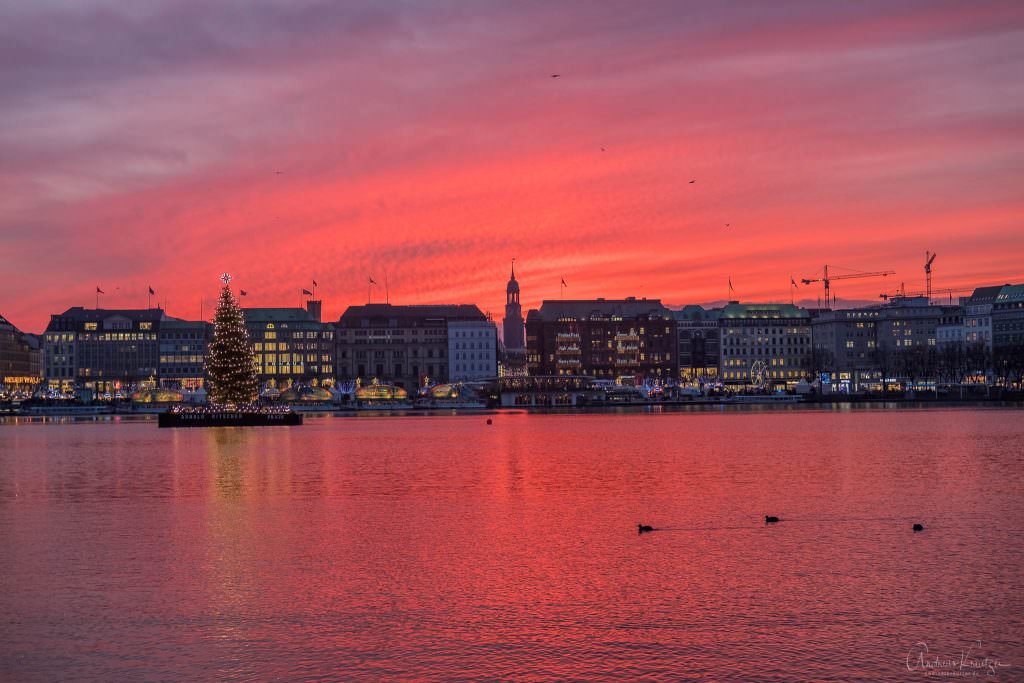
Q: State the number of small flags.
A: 9